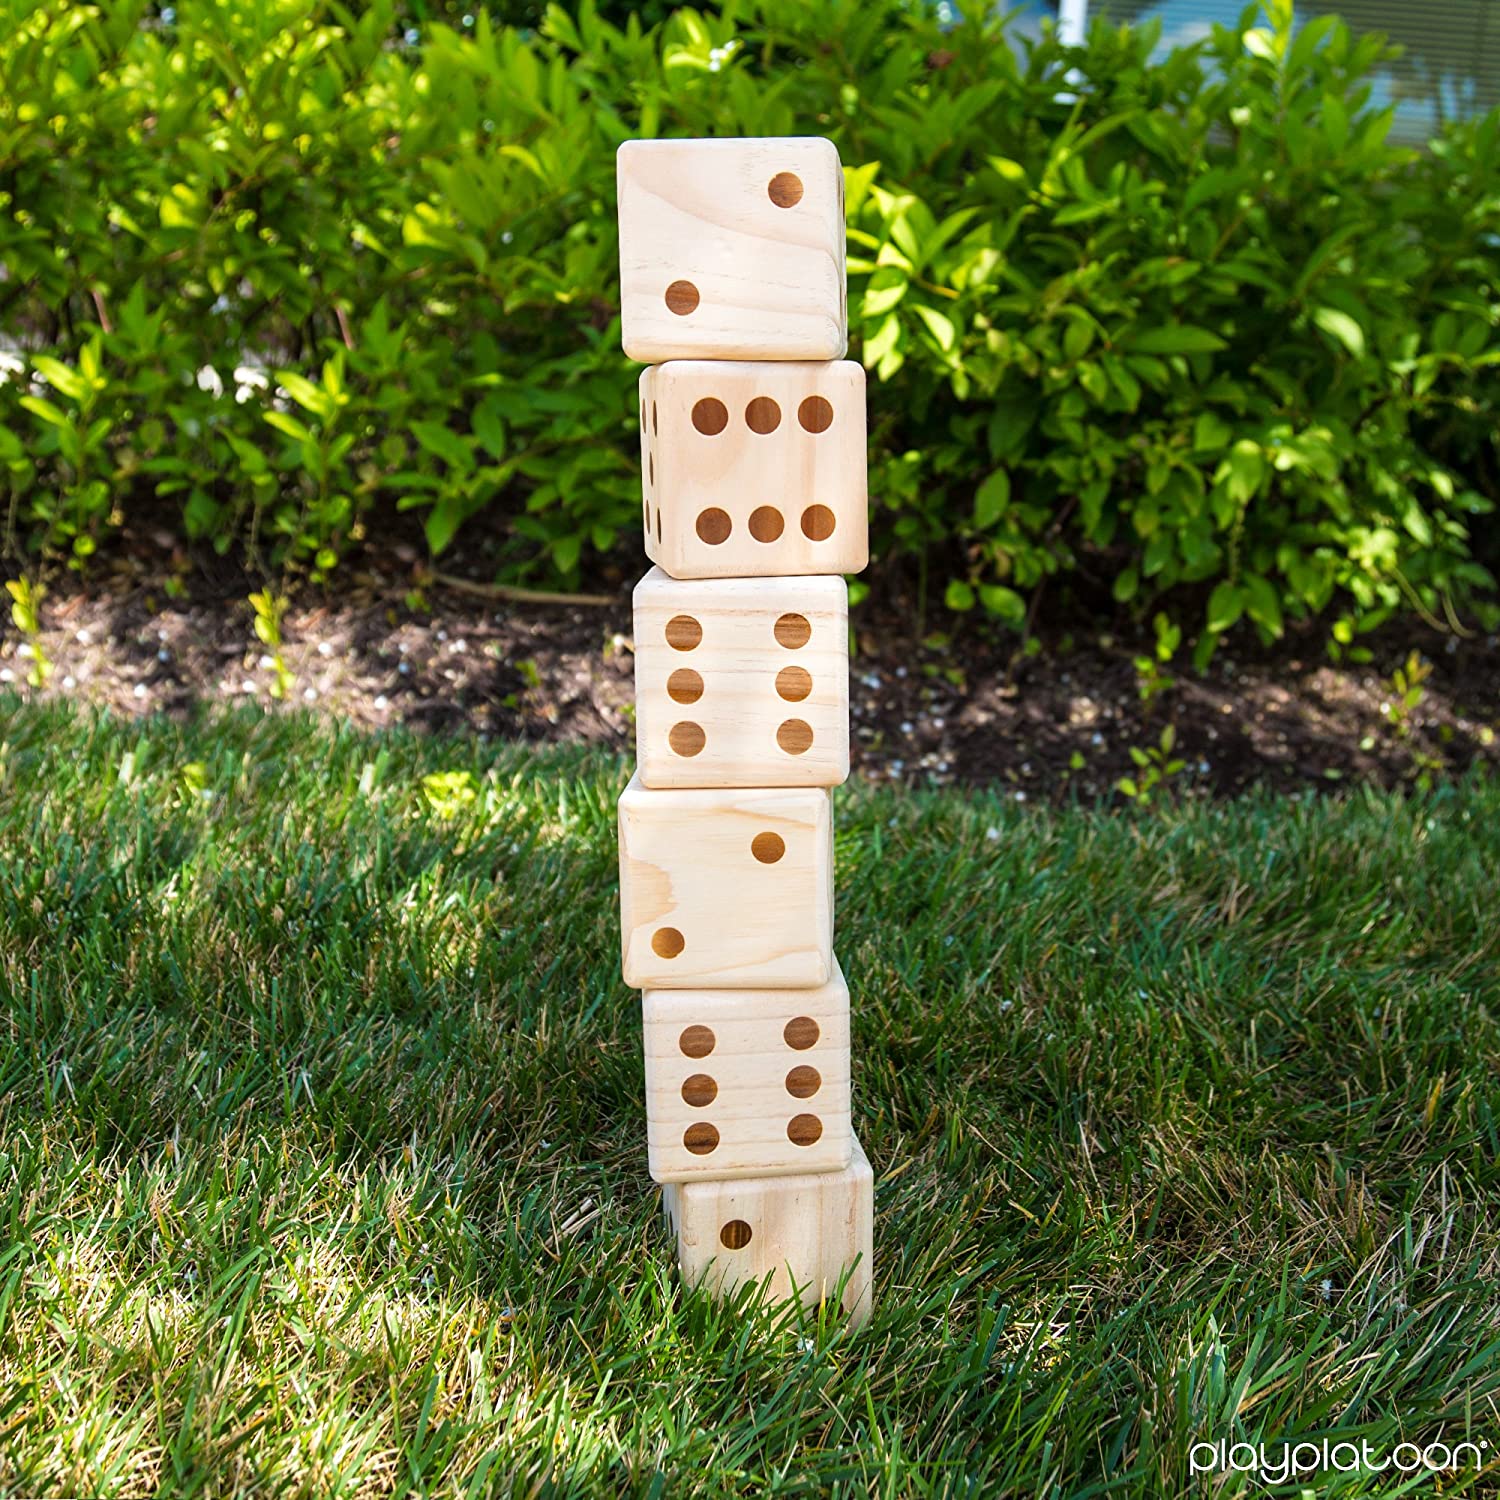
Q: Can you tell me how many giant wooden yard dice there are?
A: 6